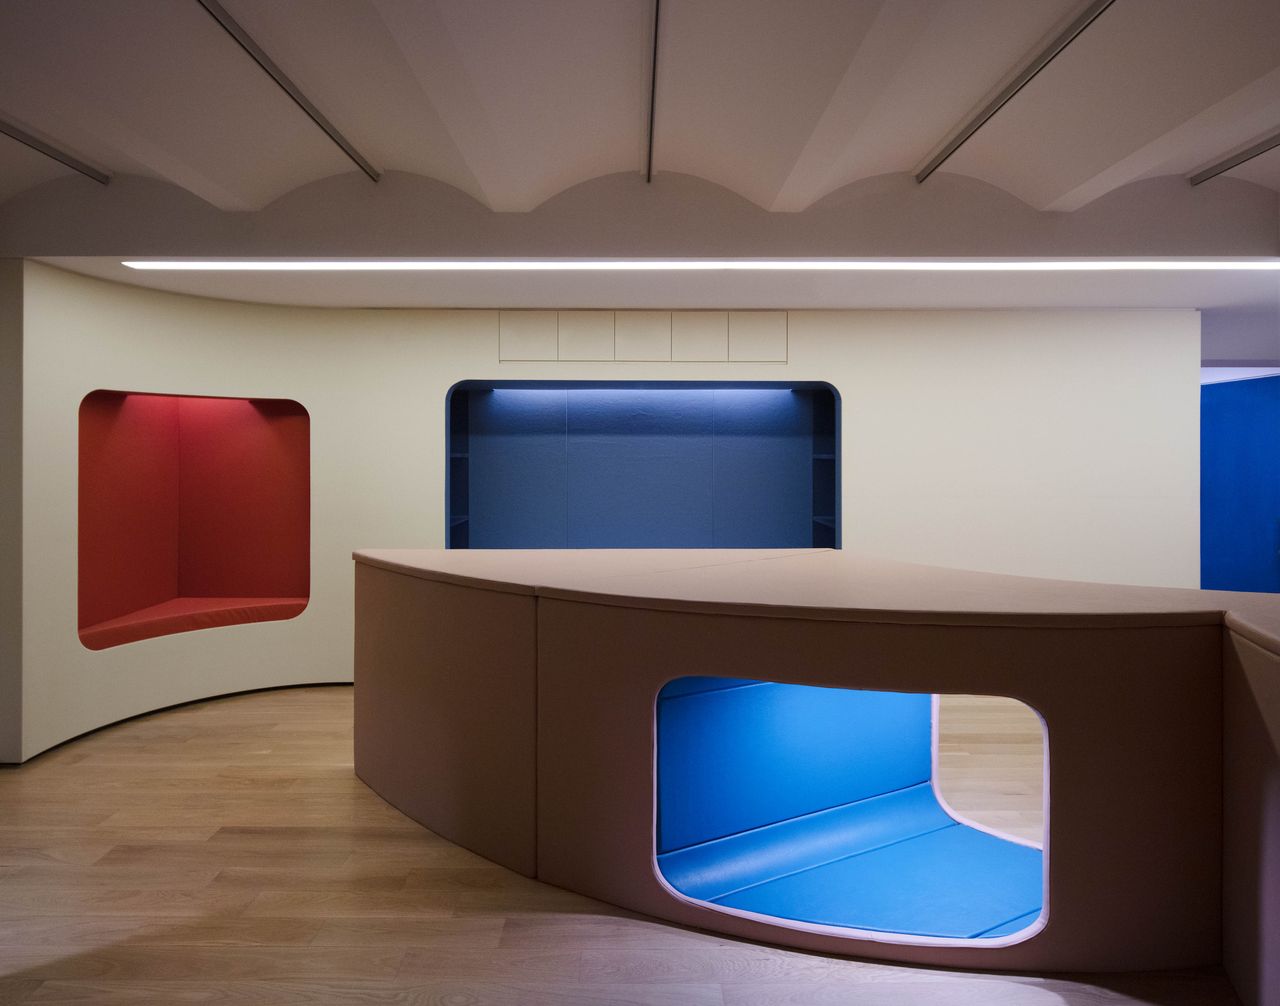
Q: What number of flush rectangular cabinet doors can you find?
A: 5